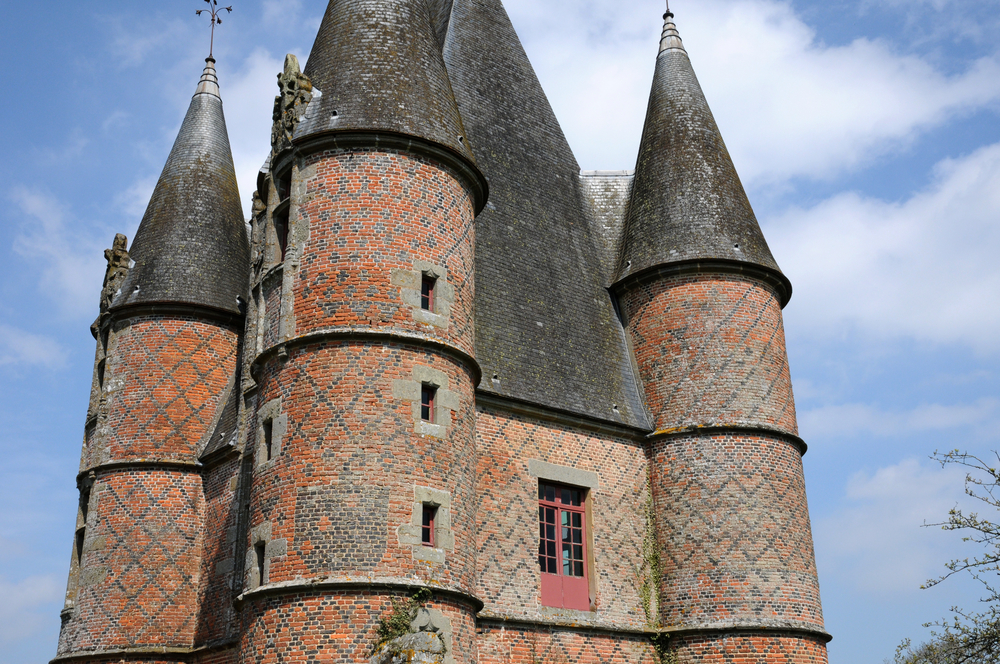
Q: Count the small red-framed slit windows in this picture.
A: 3